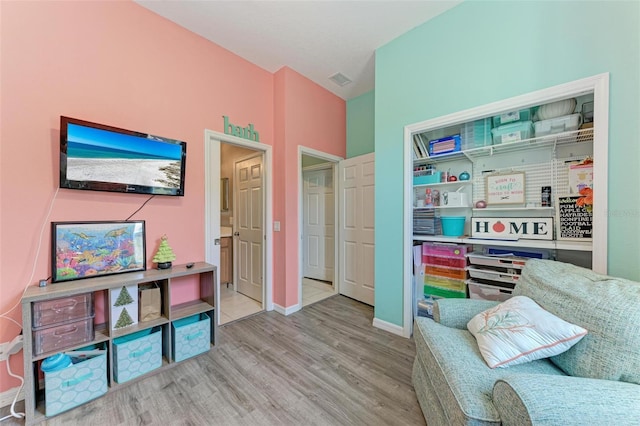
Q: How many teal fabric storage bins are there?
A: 3